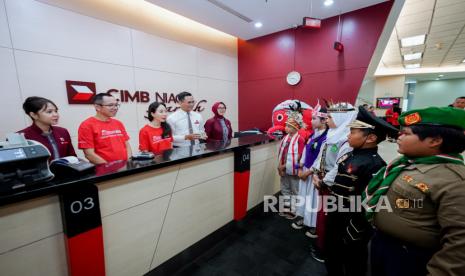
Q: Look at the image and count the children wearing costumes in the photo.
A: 5